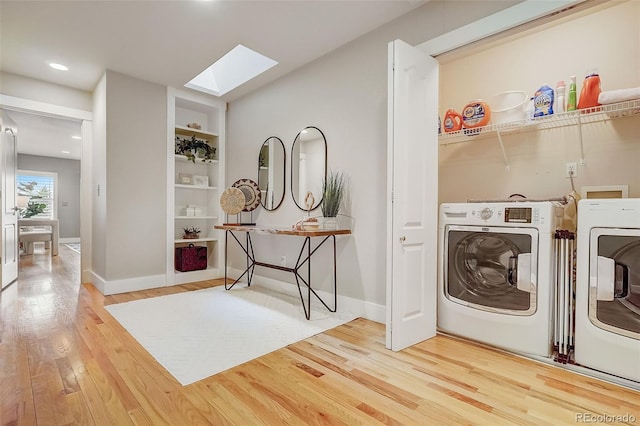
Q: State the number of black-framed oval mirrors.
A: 2